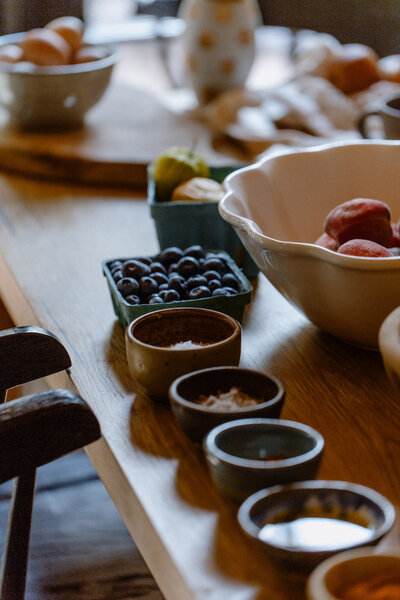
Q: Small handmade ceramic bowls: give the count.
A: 5